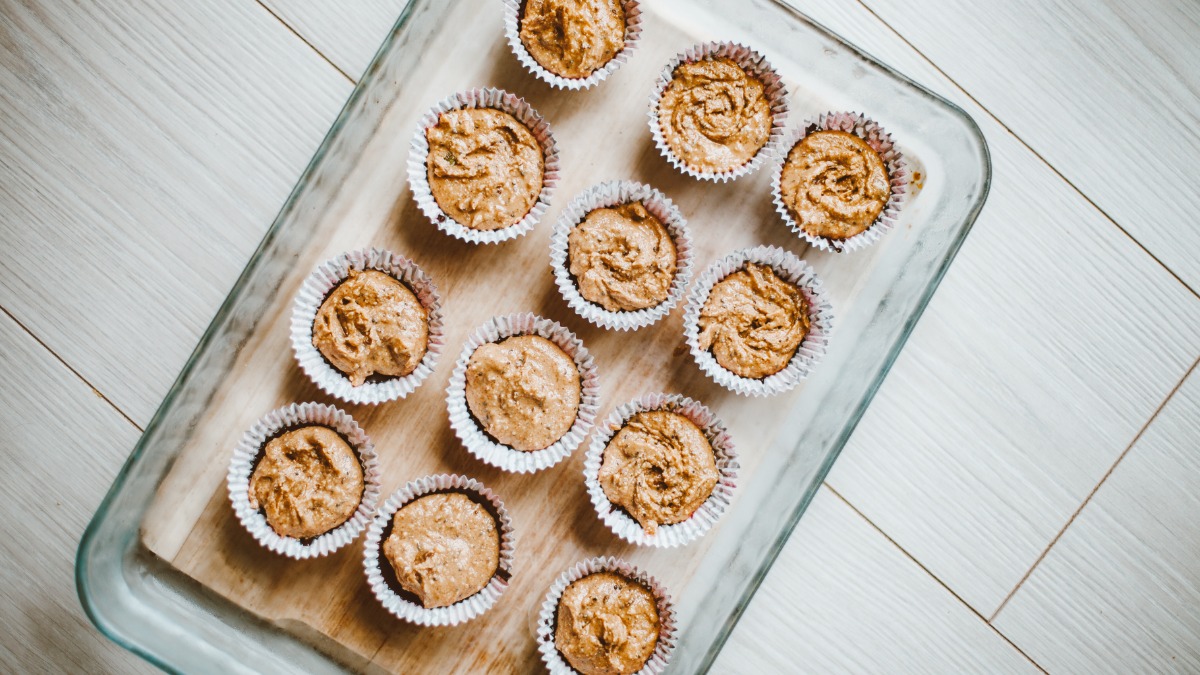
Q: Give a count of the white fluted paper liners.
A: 12